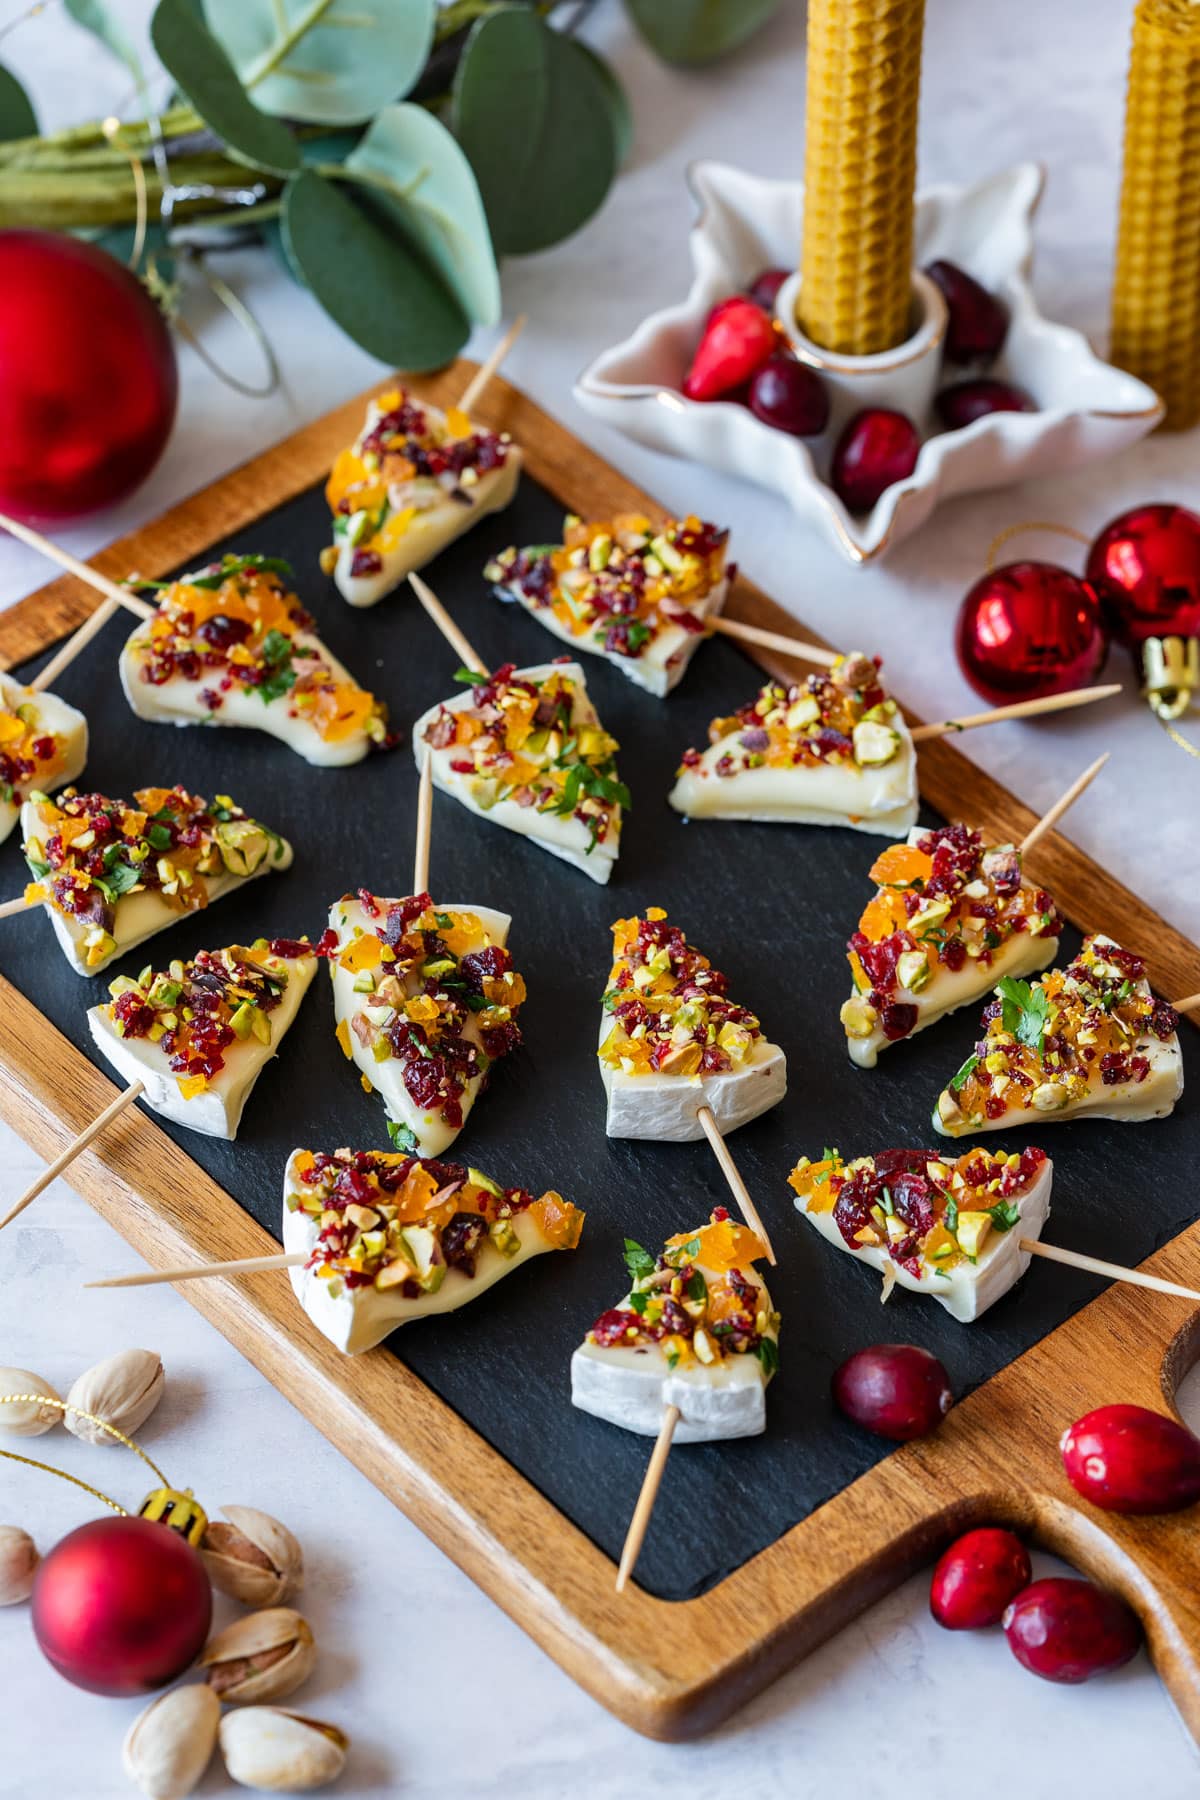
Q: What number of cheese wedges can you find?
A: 15